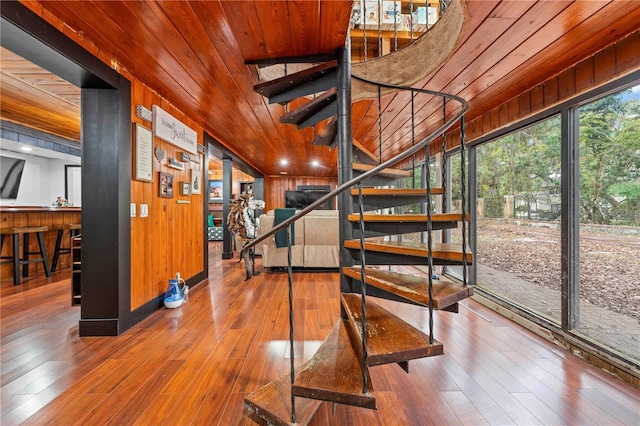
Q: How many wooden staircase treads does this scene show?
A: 12